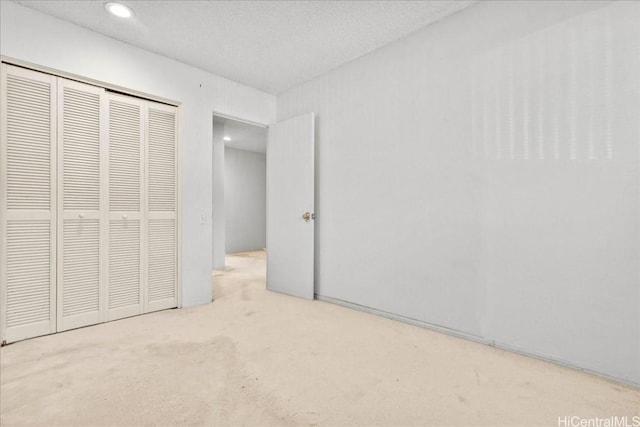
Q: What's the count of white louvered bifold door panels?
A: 4